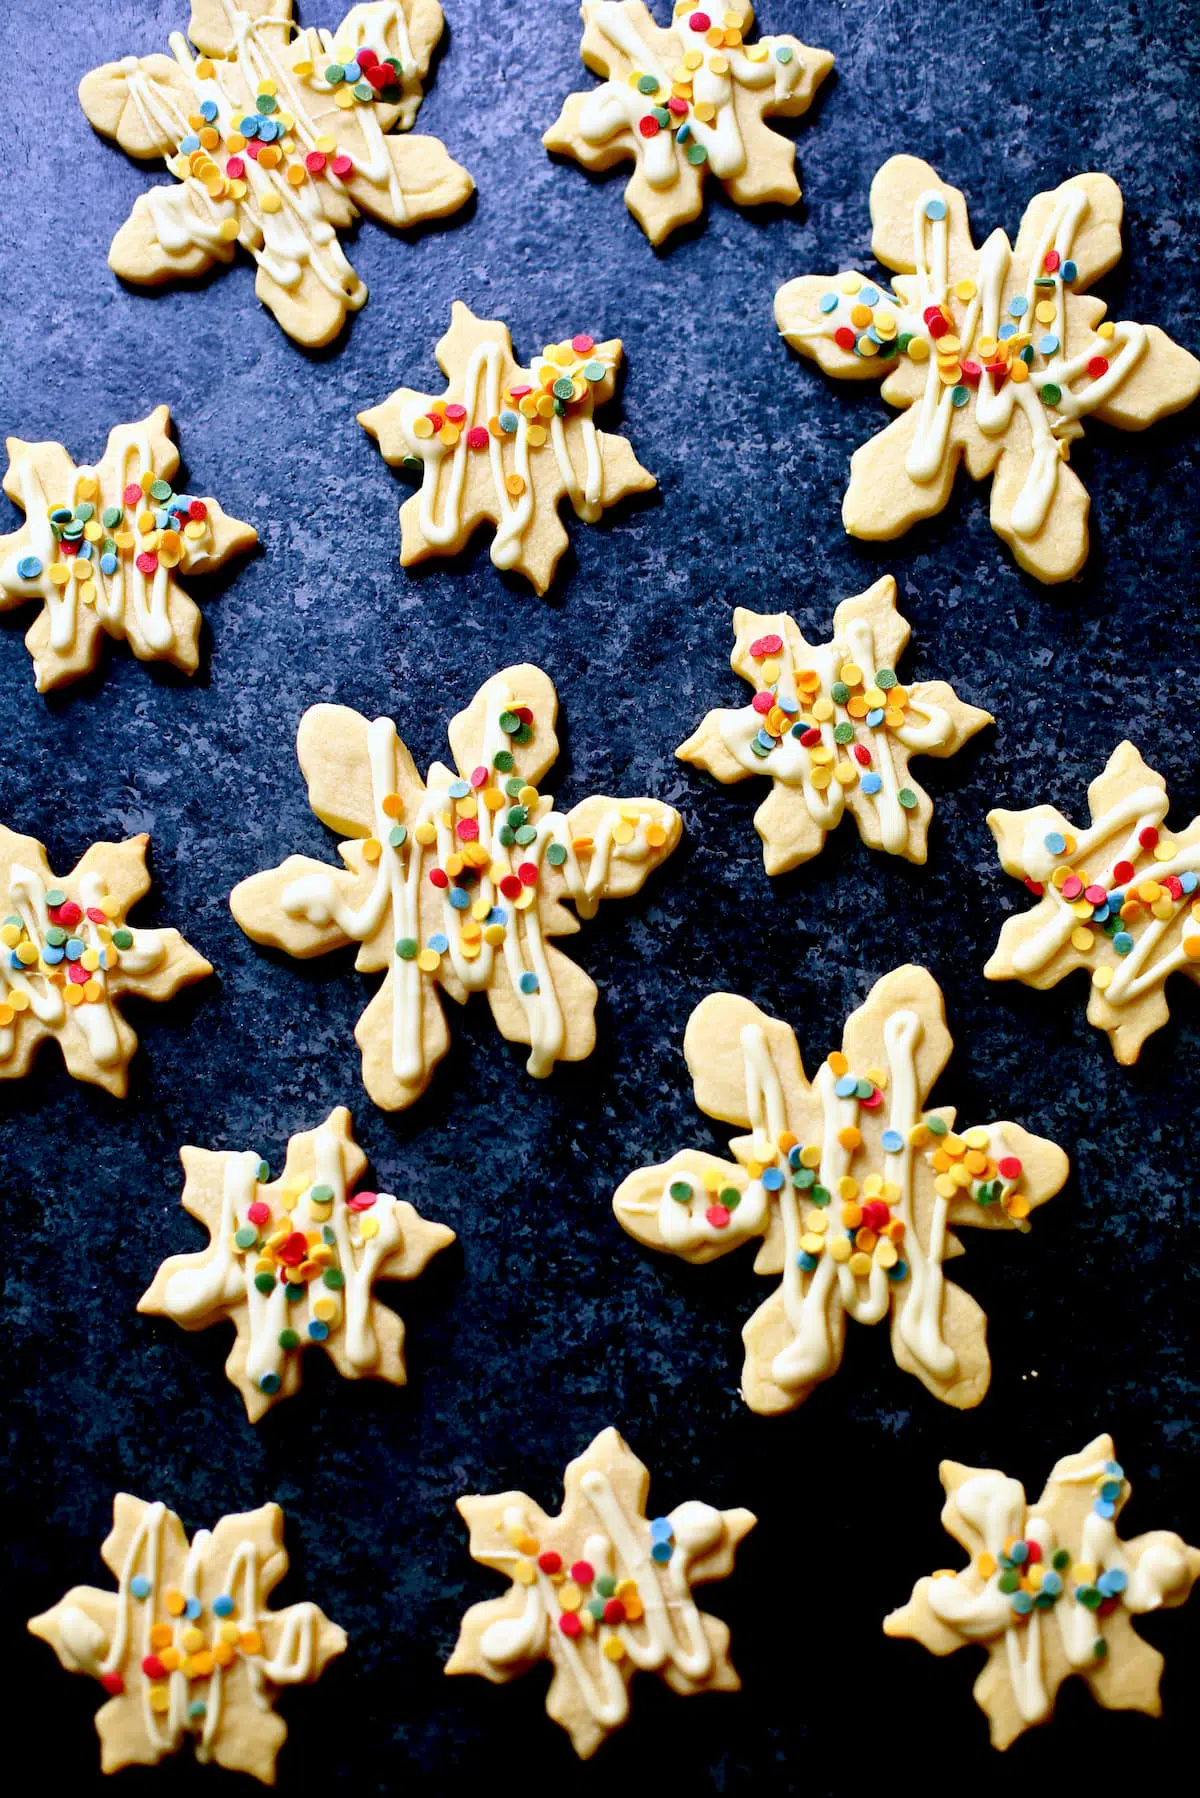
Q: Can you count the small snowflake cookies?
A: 10